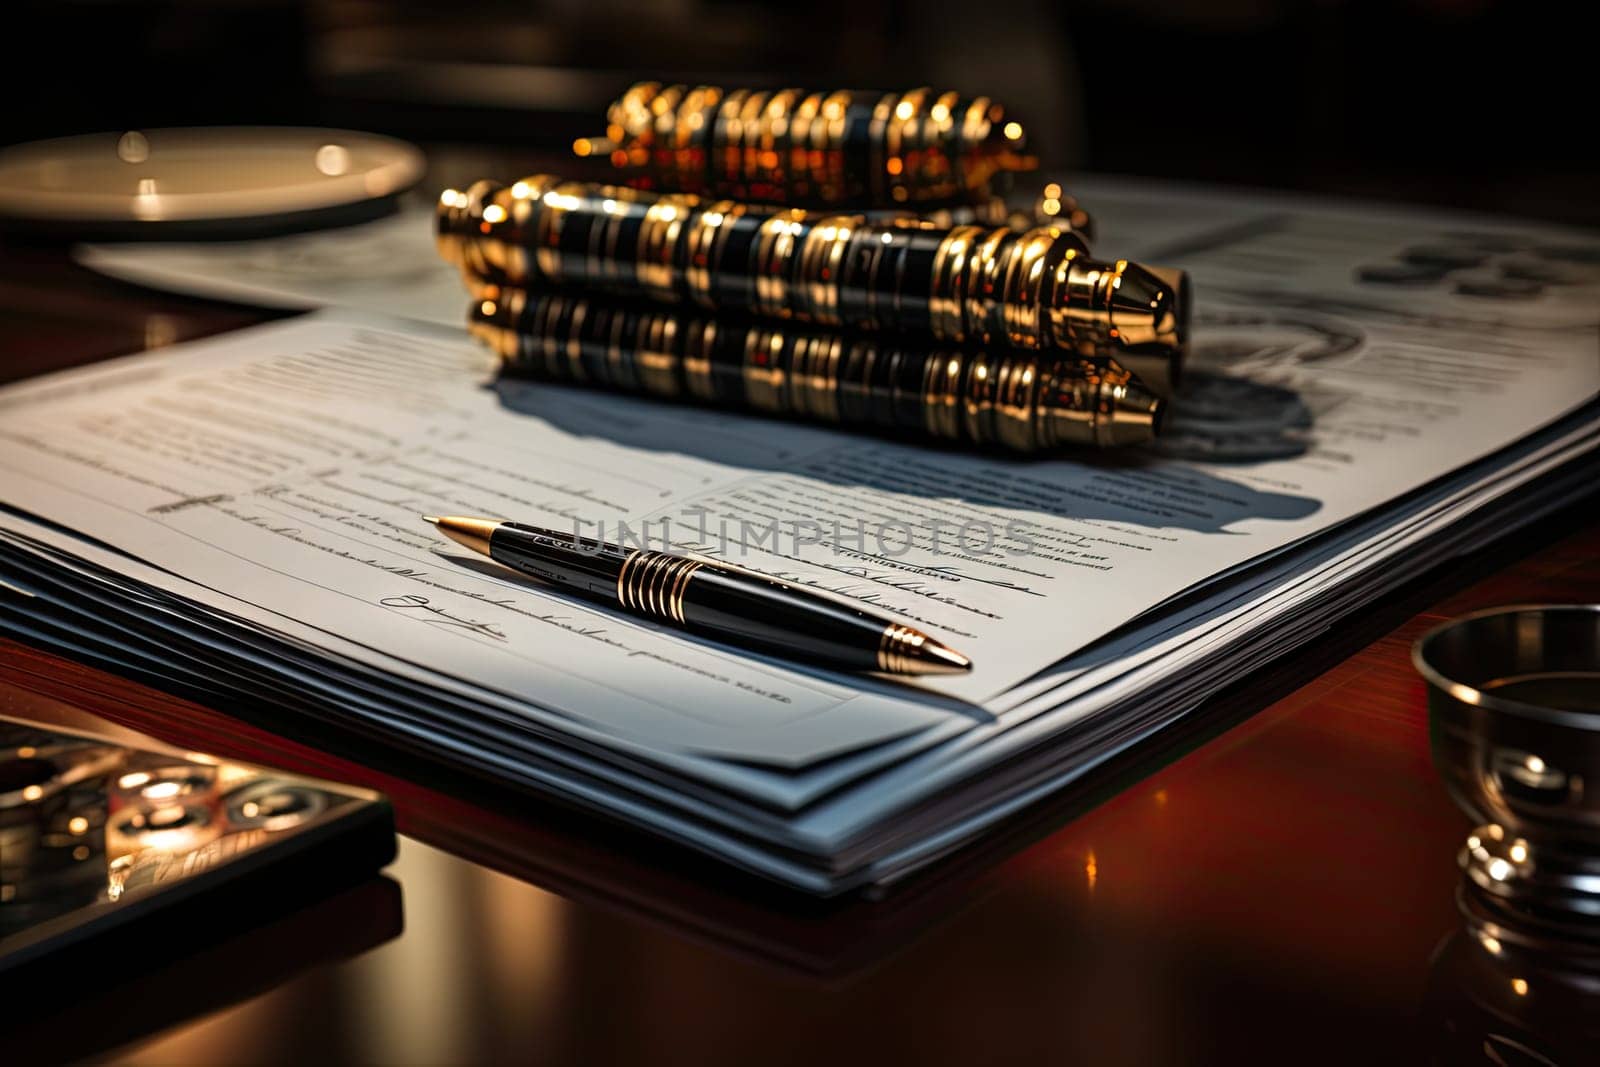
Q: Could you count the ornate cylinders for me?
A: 3